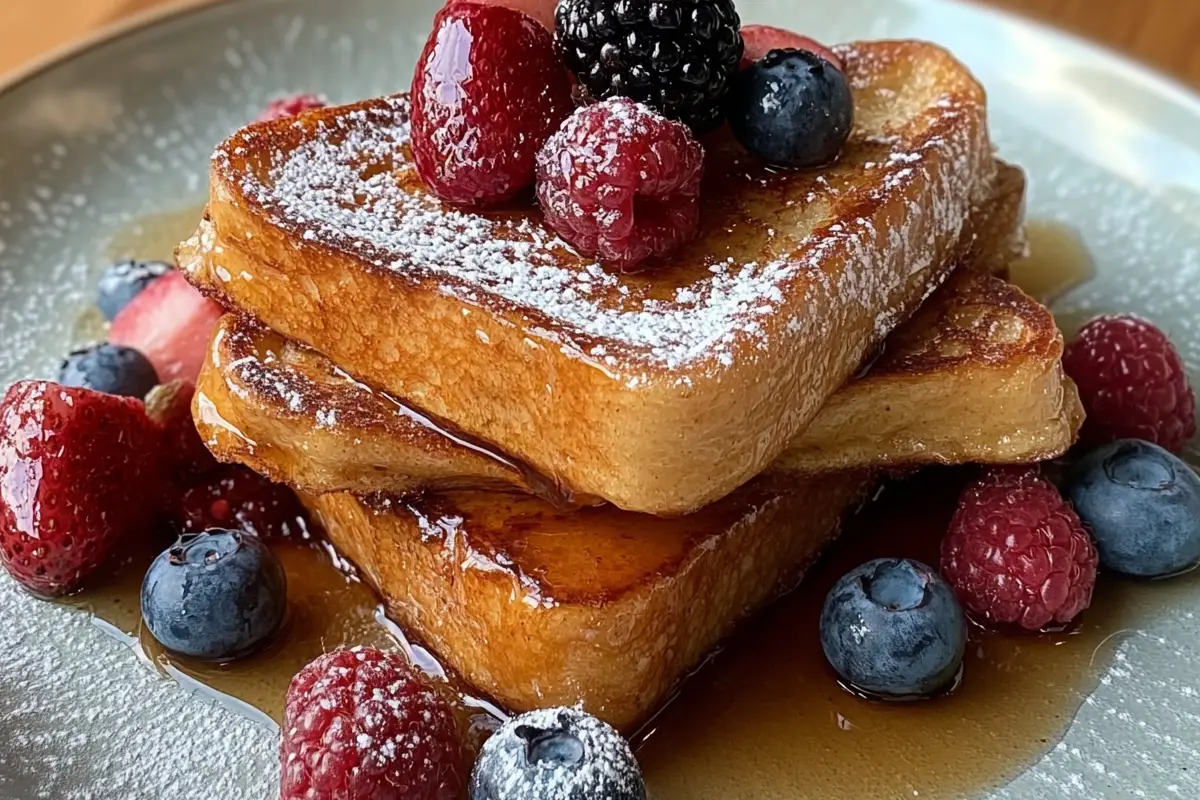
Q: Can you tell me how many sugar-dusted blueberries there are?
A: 1